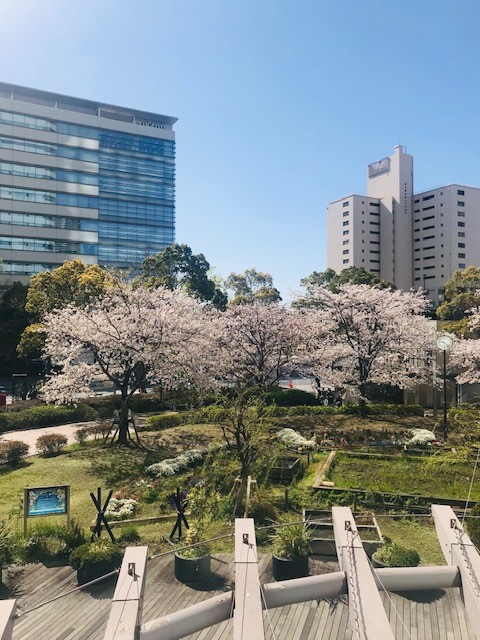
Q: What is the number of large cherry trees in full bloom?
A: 3